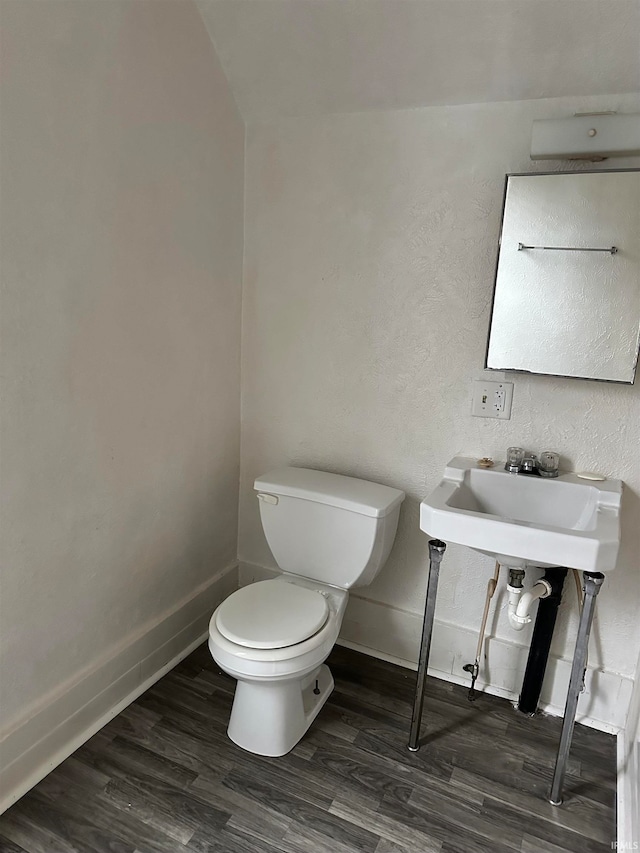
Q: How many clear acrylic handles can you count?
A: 2